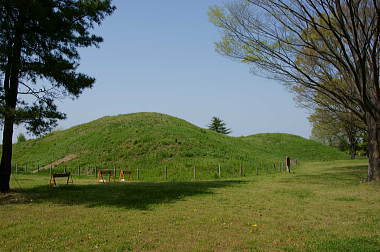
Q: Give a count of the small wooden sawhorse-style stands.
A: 3